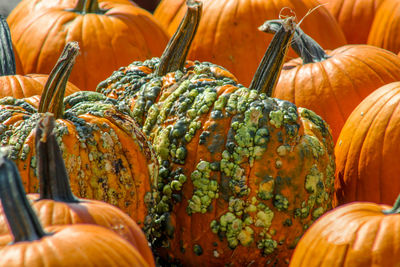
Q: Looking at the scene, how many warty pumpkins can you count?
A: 3